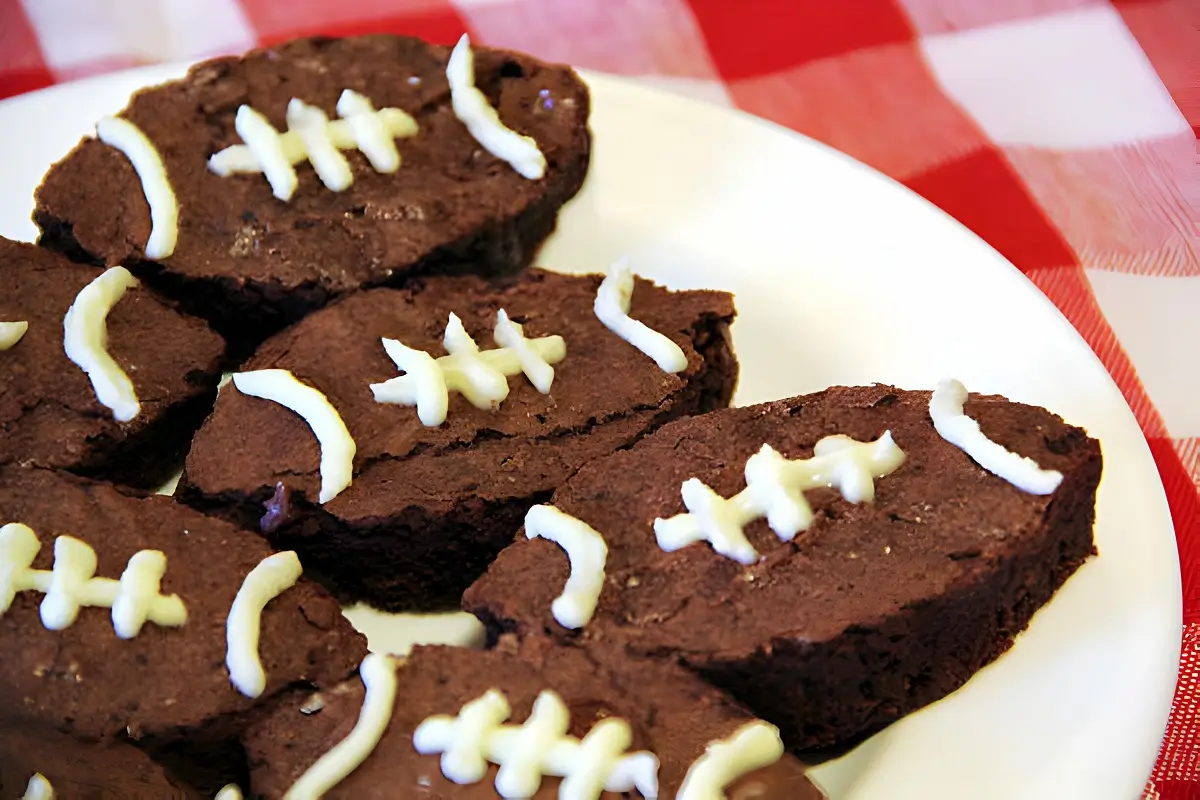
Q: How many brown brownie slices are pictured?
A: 7